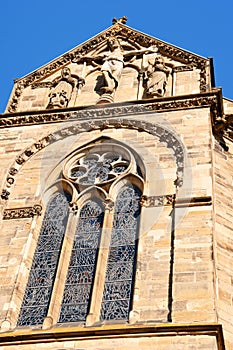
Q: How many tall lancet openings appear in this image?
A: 3